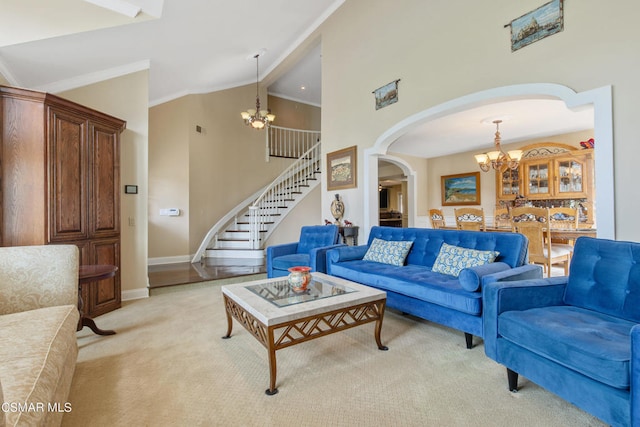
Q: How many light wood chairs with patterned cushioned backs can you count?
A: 5